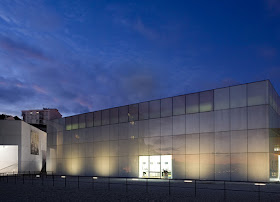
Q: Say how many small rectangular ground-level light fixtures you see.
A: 6